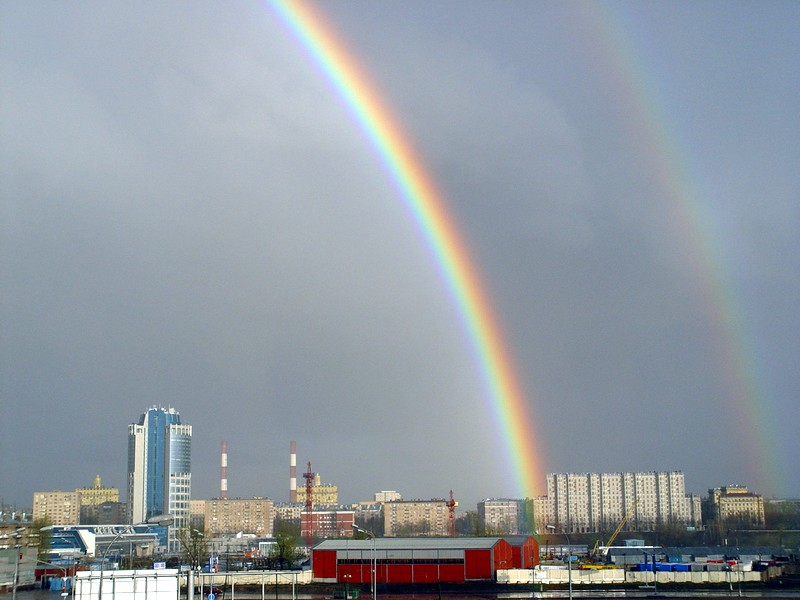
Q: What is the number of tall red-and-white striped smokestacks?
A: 2